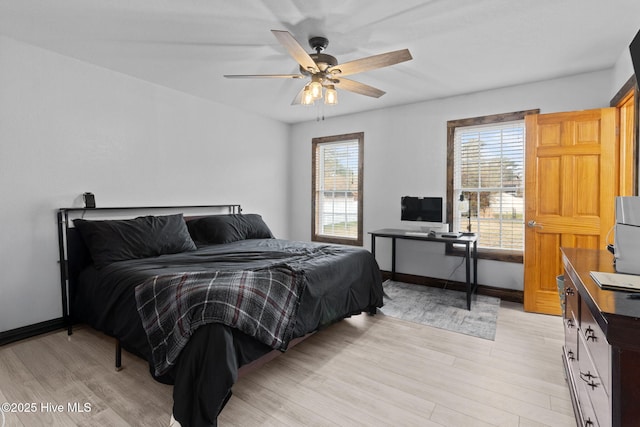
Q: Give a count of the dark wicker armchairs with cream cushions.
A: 0